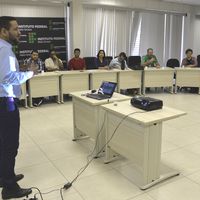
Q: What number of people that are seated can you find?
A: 7